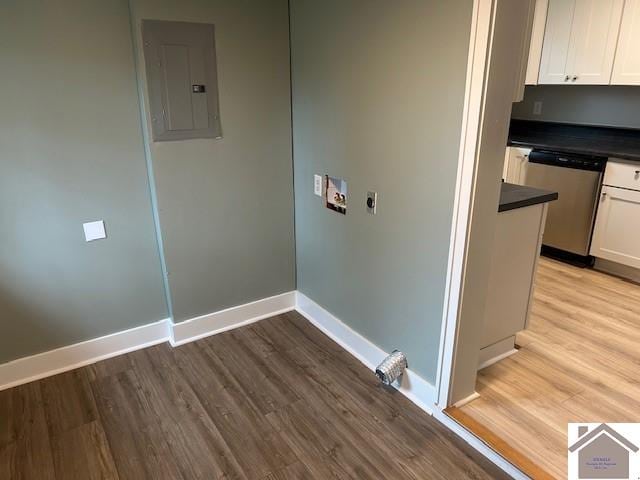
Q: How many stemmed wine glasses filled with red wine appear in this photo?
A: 0